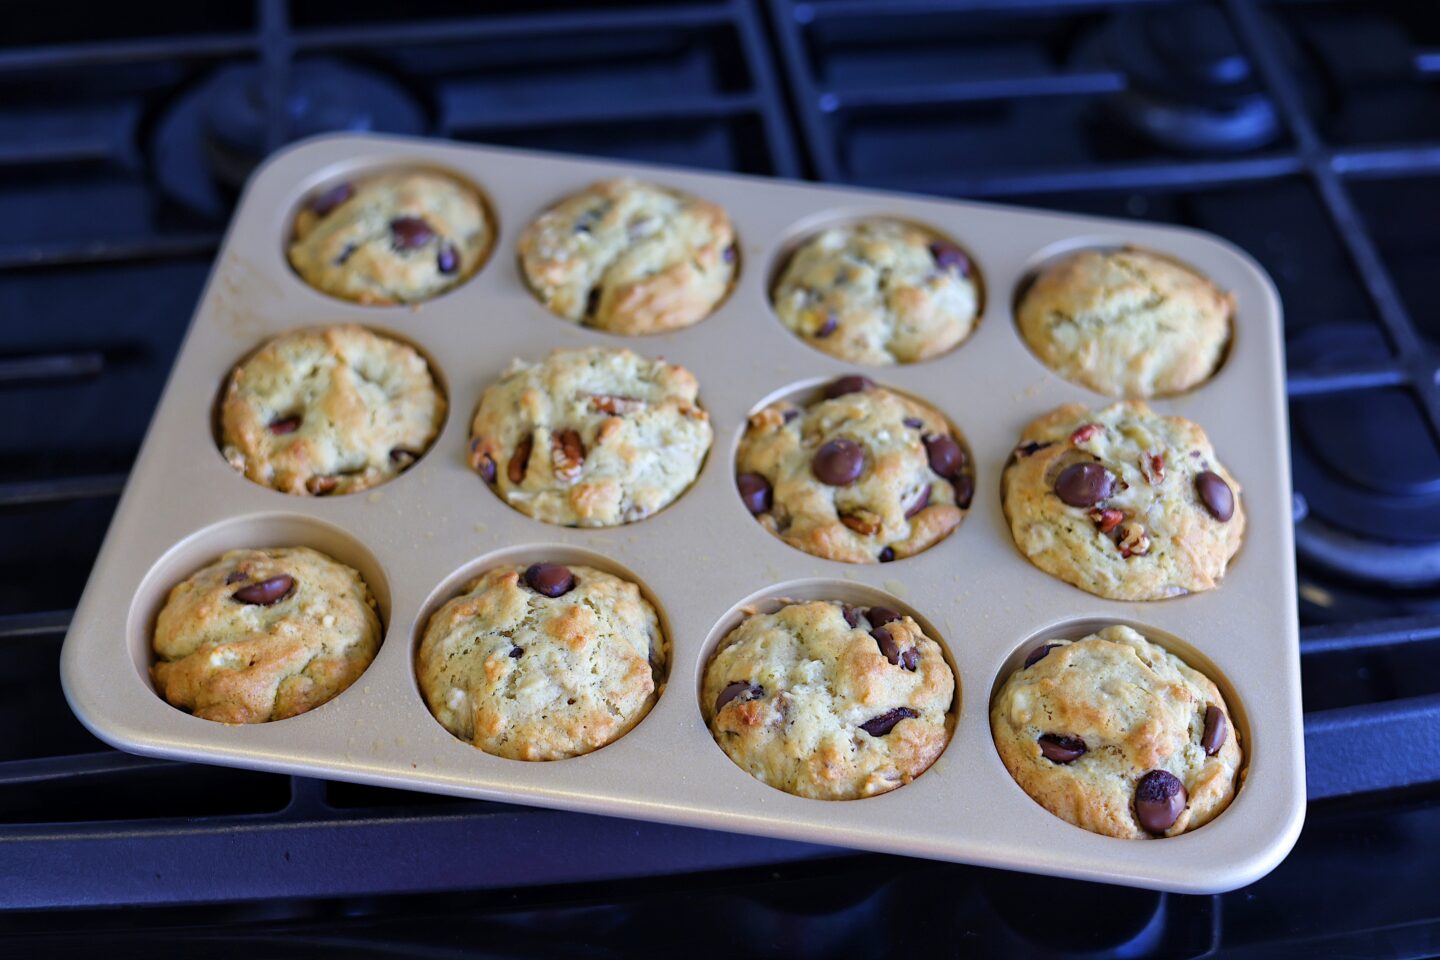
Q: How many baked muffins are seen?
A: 12